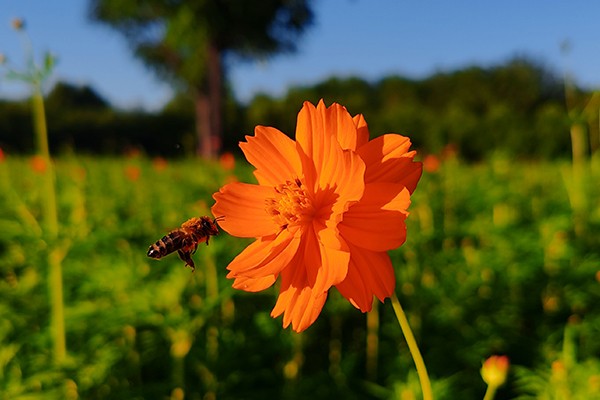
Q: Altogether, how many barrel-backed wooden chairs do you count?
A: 0